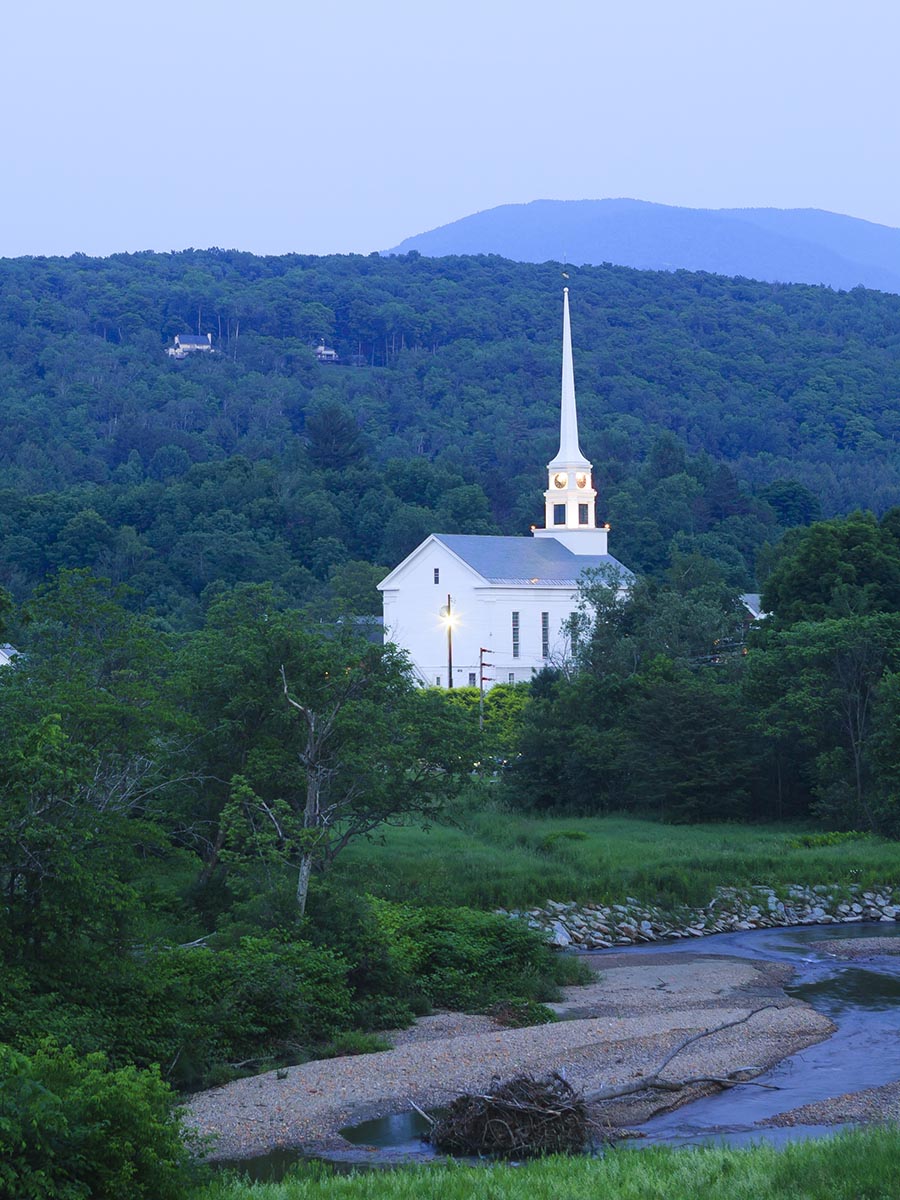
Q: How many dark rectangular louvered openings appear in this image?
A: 2